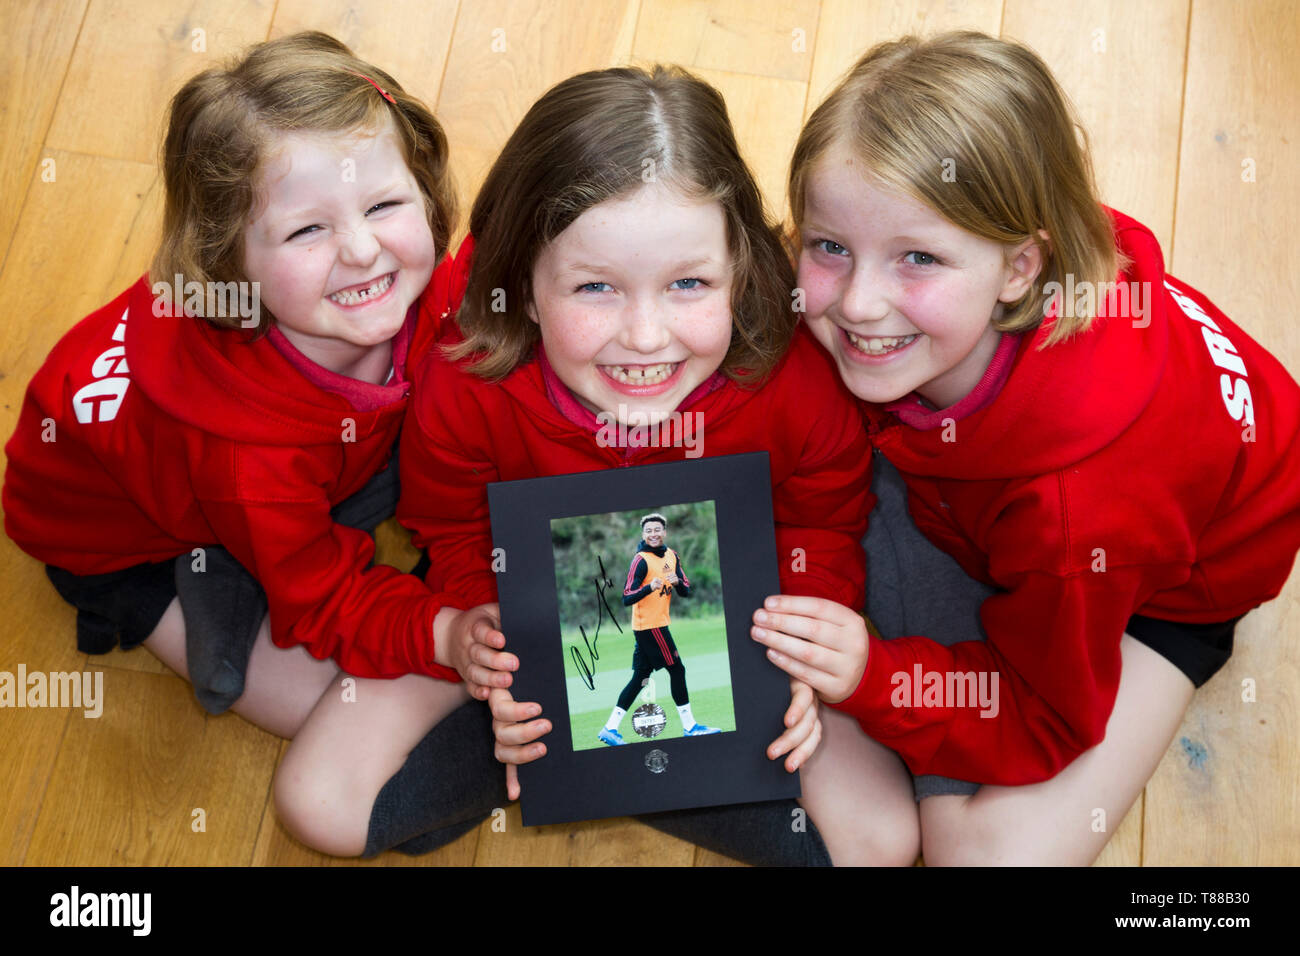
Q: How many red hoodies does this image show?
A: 3